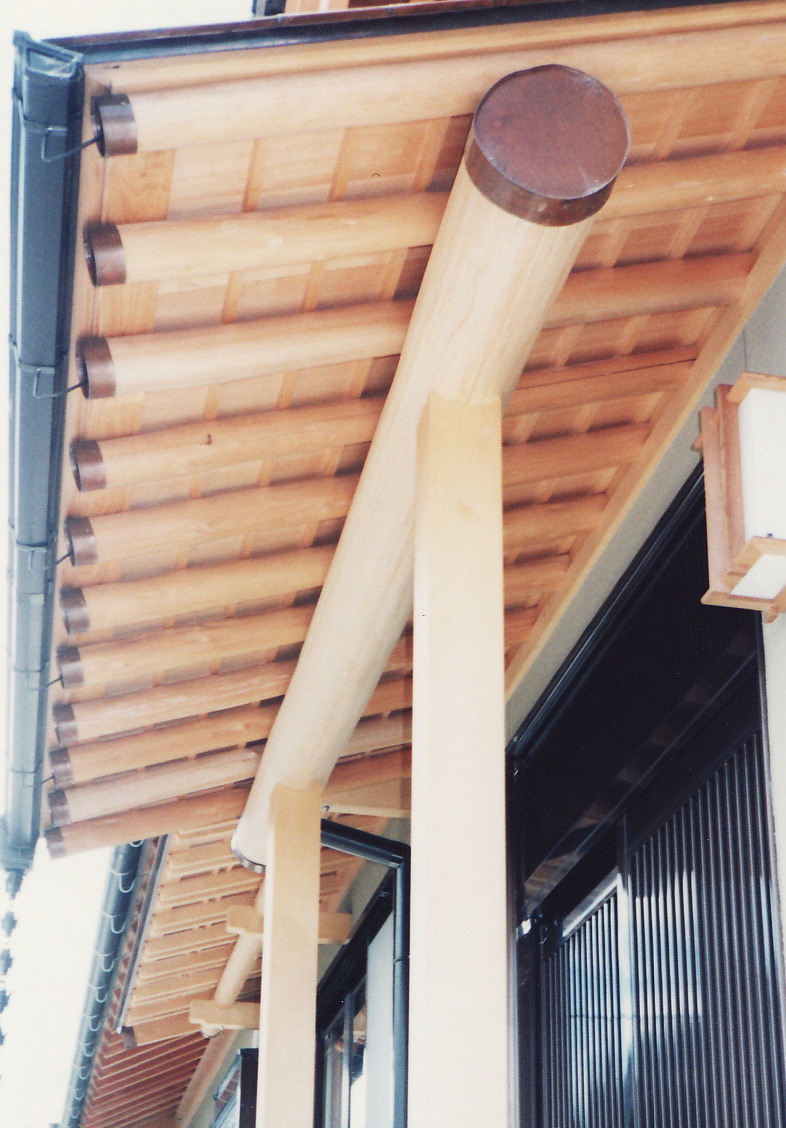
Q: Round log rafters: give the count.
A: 11